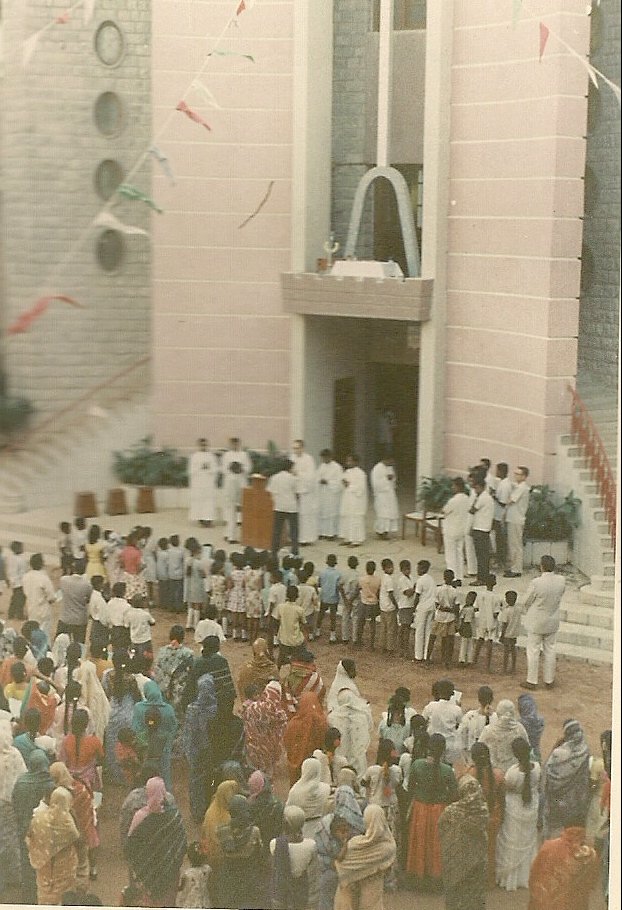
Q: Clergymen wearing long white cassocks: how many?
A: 6